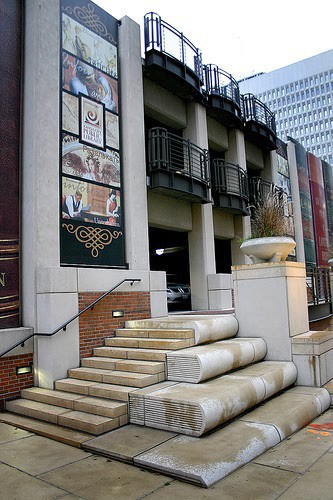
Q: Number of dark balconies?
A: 6